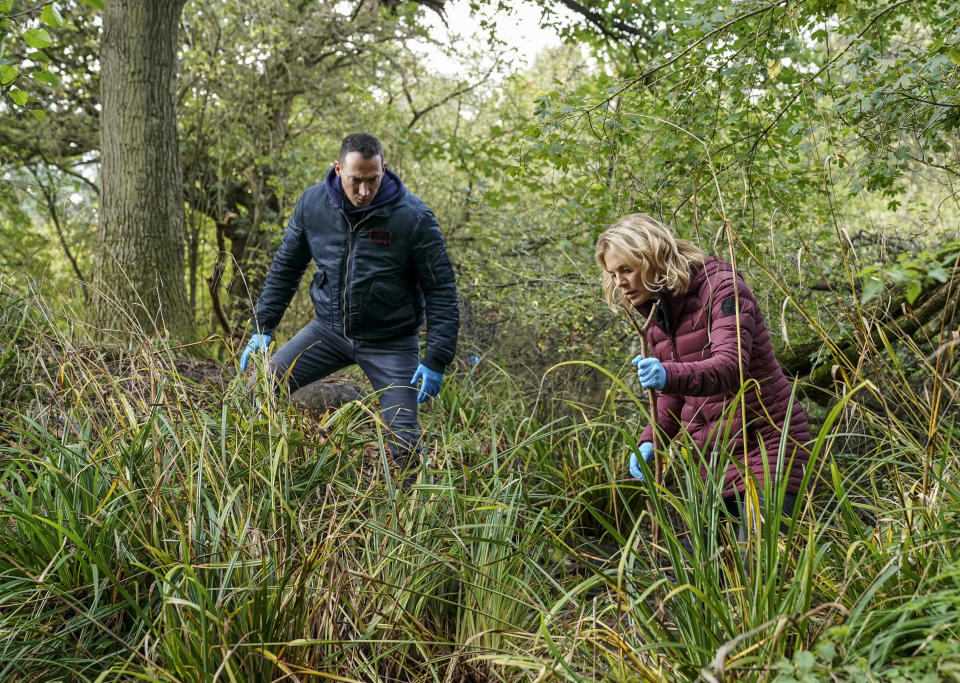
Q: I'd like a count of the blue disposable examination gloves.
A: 4